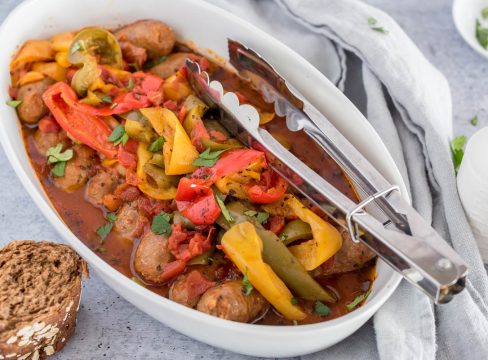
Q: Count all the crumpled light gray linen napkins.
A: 1